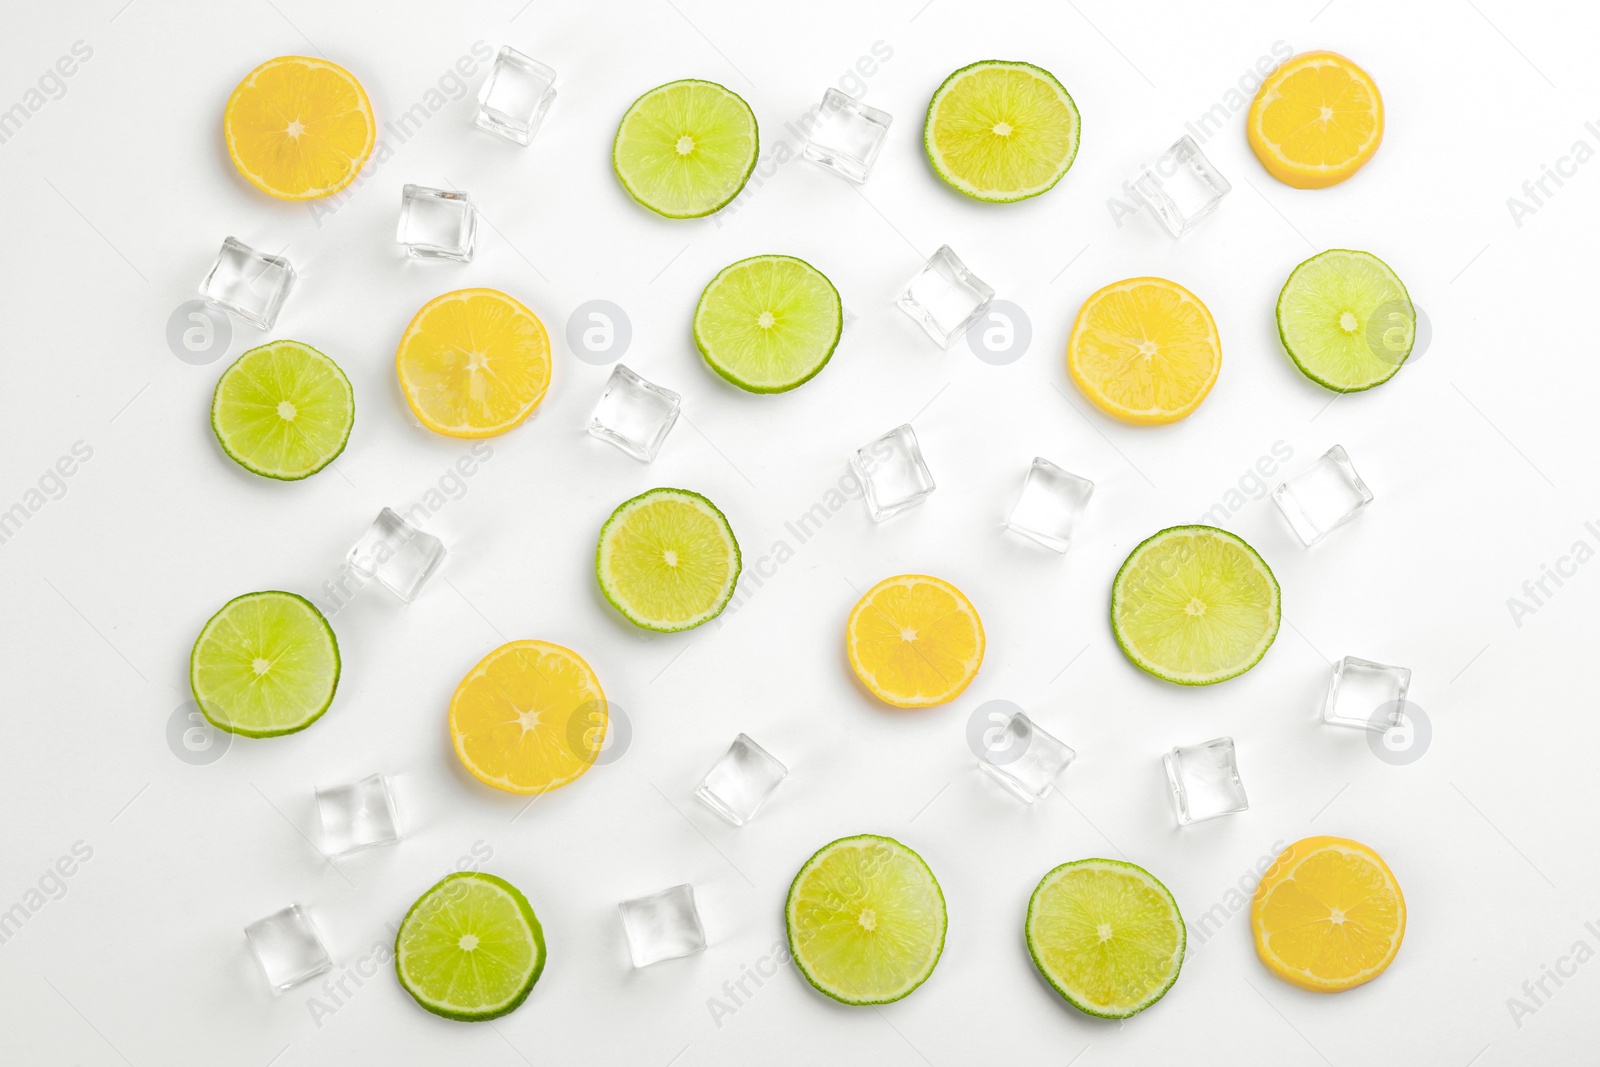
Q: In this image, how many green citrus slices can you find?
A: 11